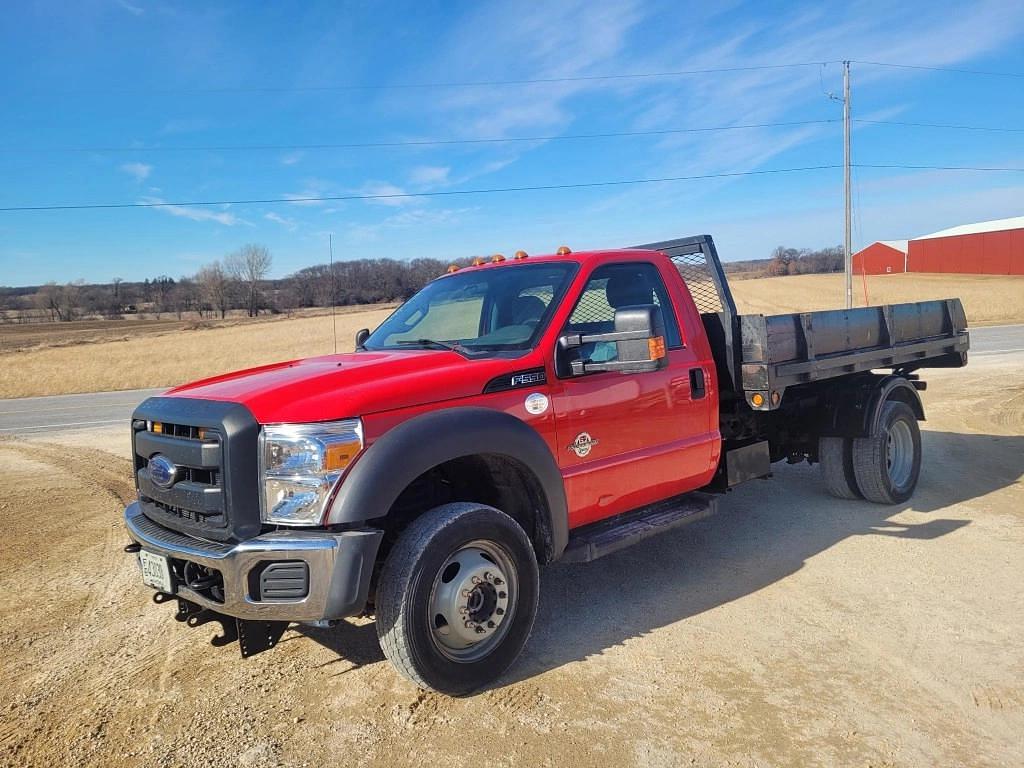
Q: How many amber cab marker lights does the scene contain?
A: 5